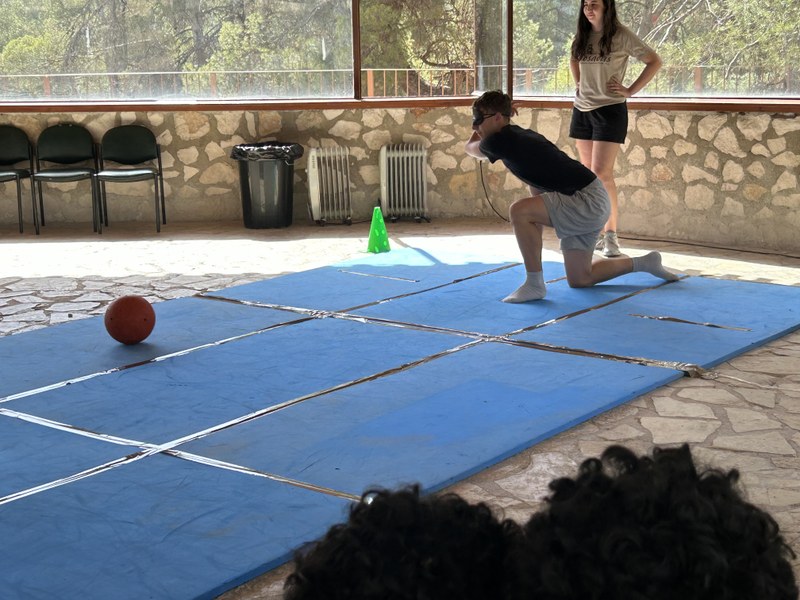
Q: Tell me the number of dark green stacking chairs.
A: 3